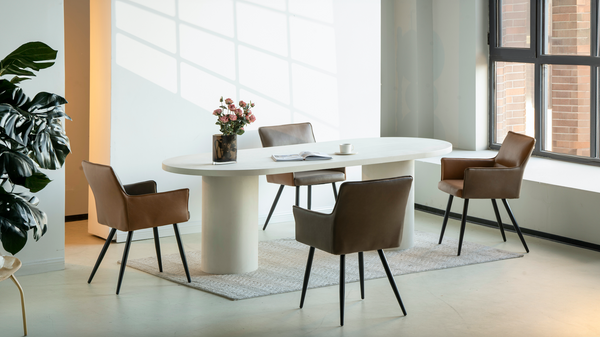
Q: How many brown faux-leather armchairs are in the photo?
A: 4